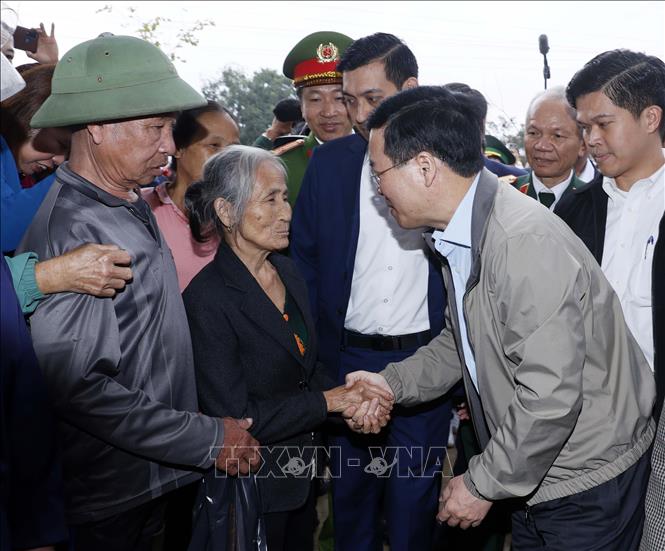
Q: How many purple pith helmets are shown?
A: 0